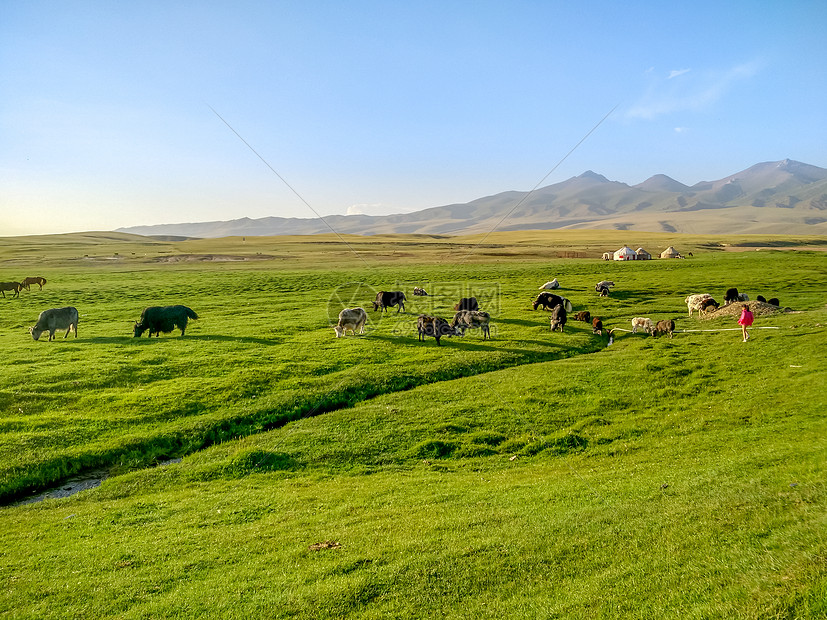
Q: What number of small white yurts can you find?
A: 3